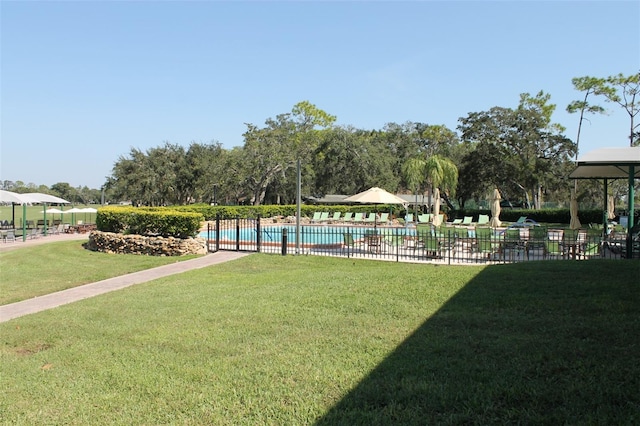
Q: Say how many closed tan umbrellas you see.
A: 4